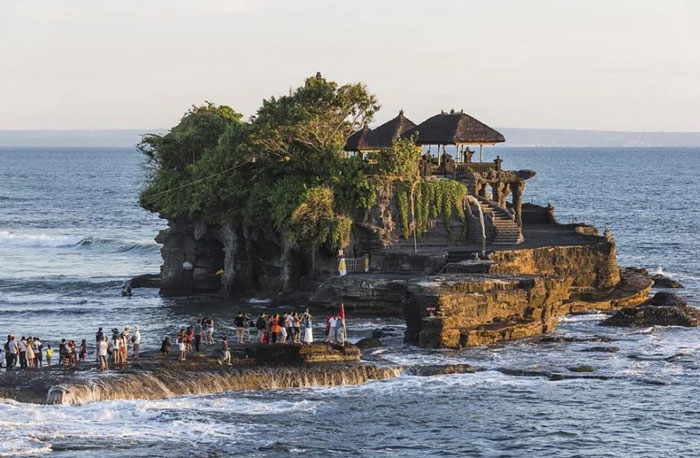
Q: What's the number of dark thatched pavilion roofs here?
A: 3